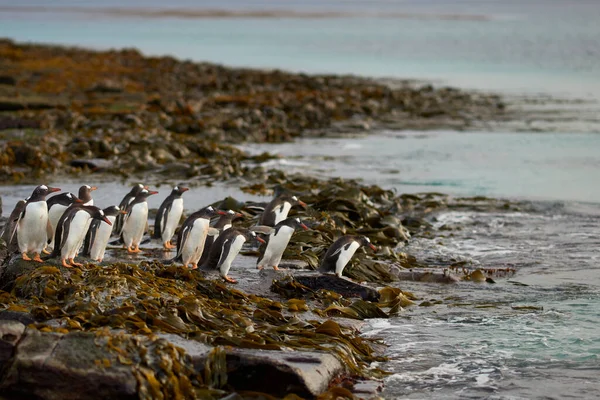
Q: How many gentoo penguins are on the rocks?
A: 15